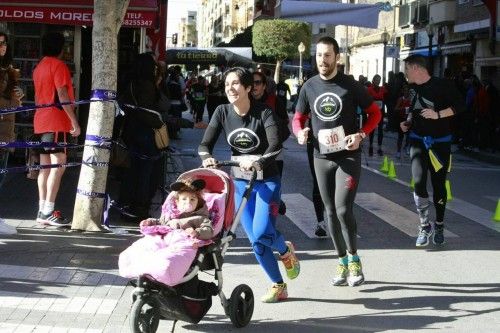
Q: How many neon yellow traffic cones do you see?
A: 5